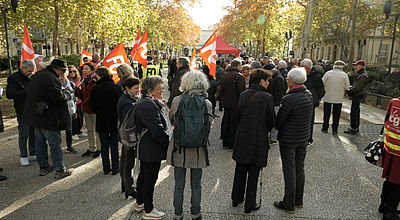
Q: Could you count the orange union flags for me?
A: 7